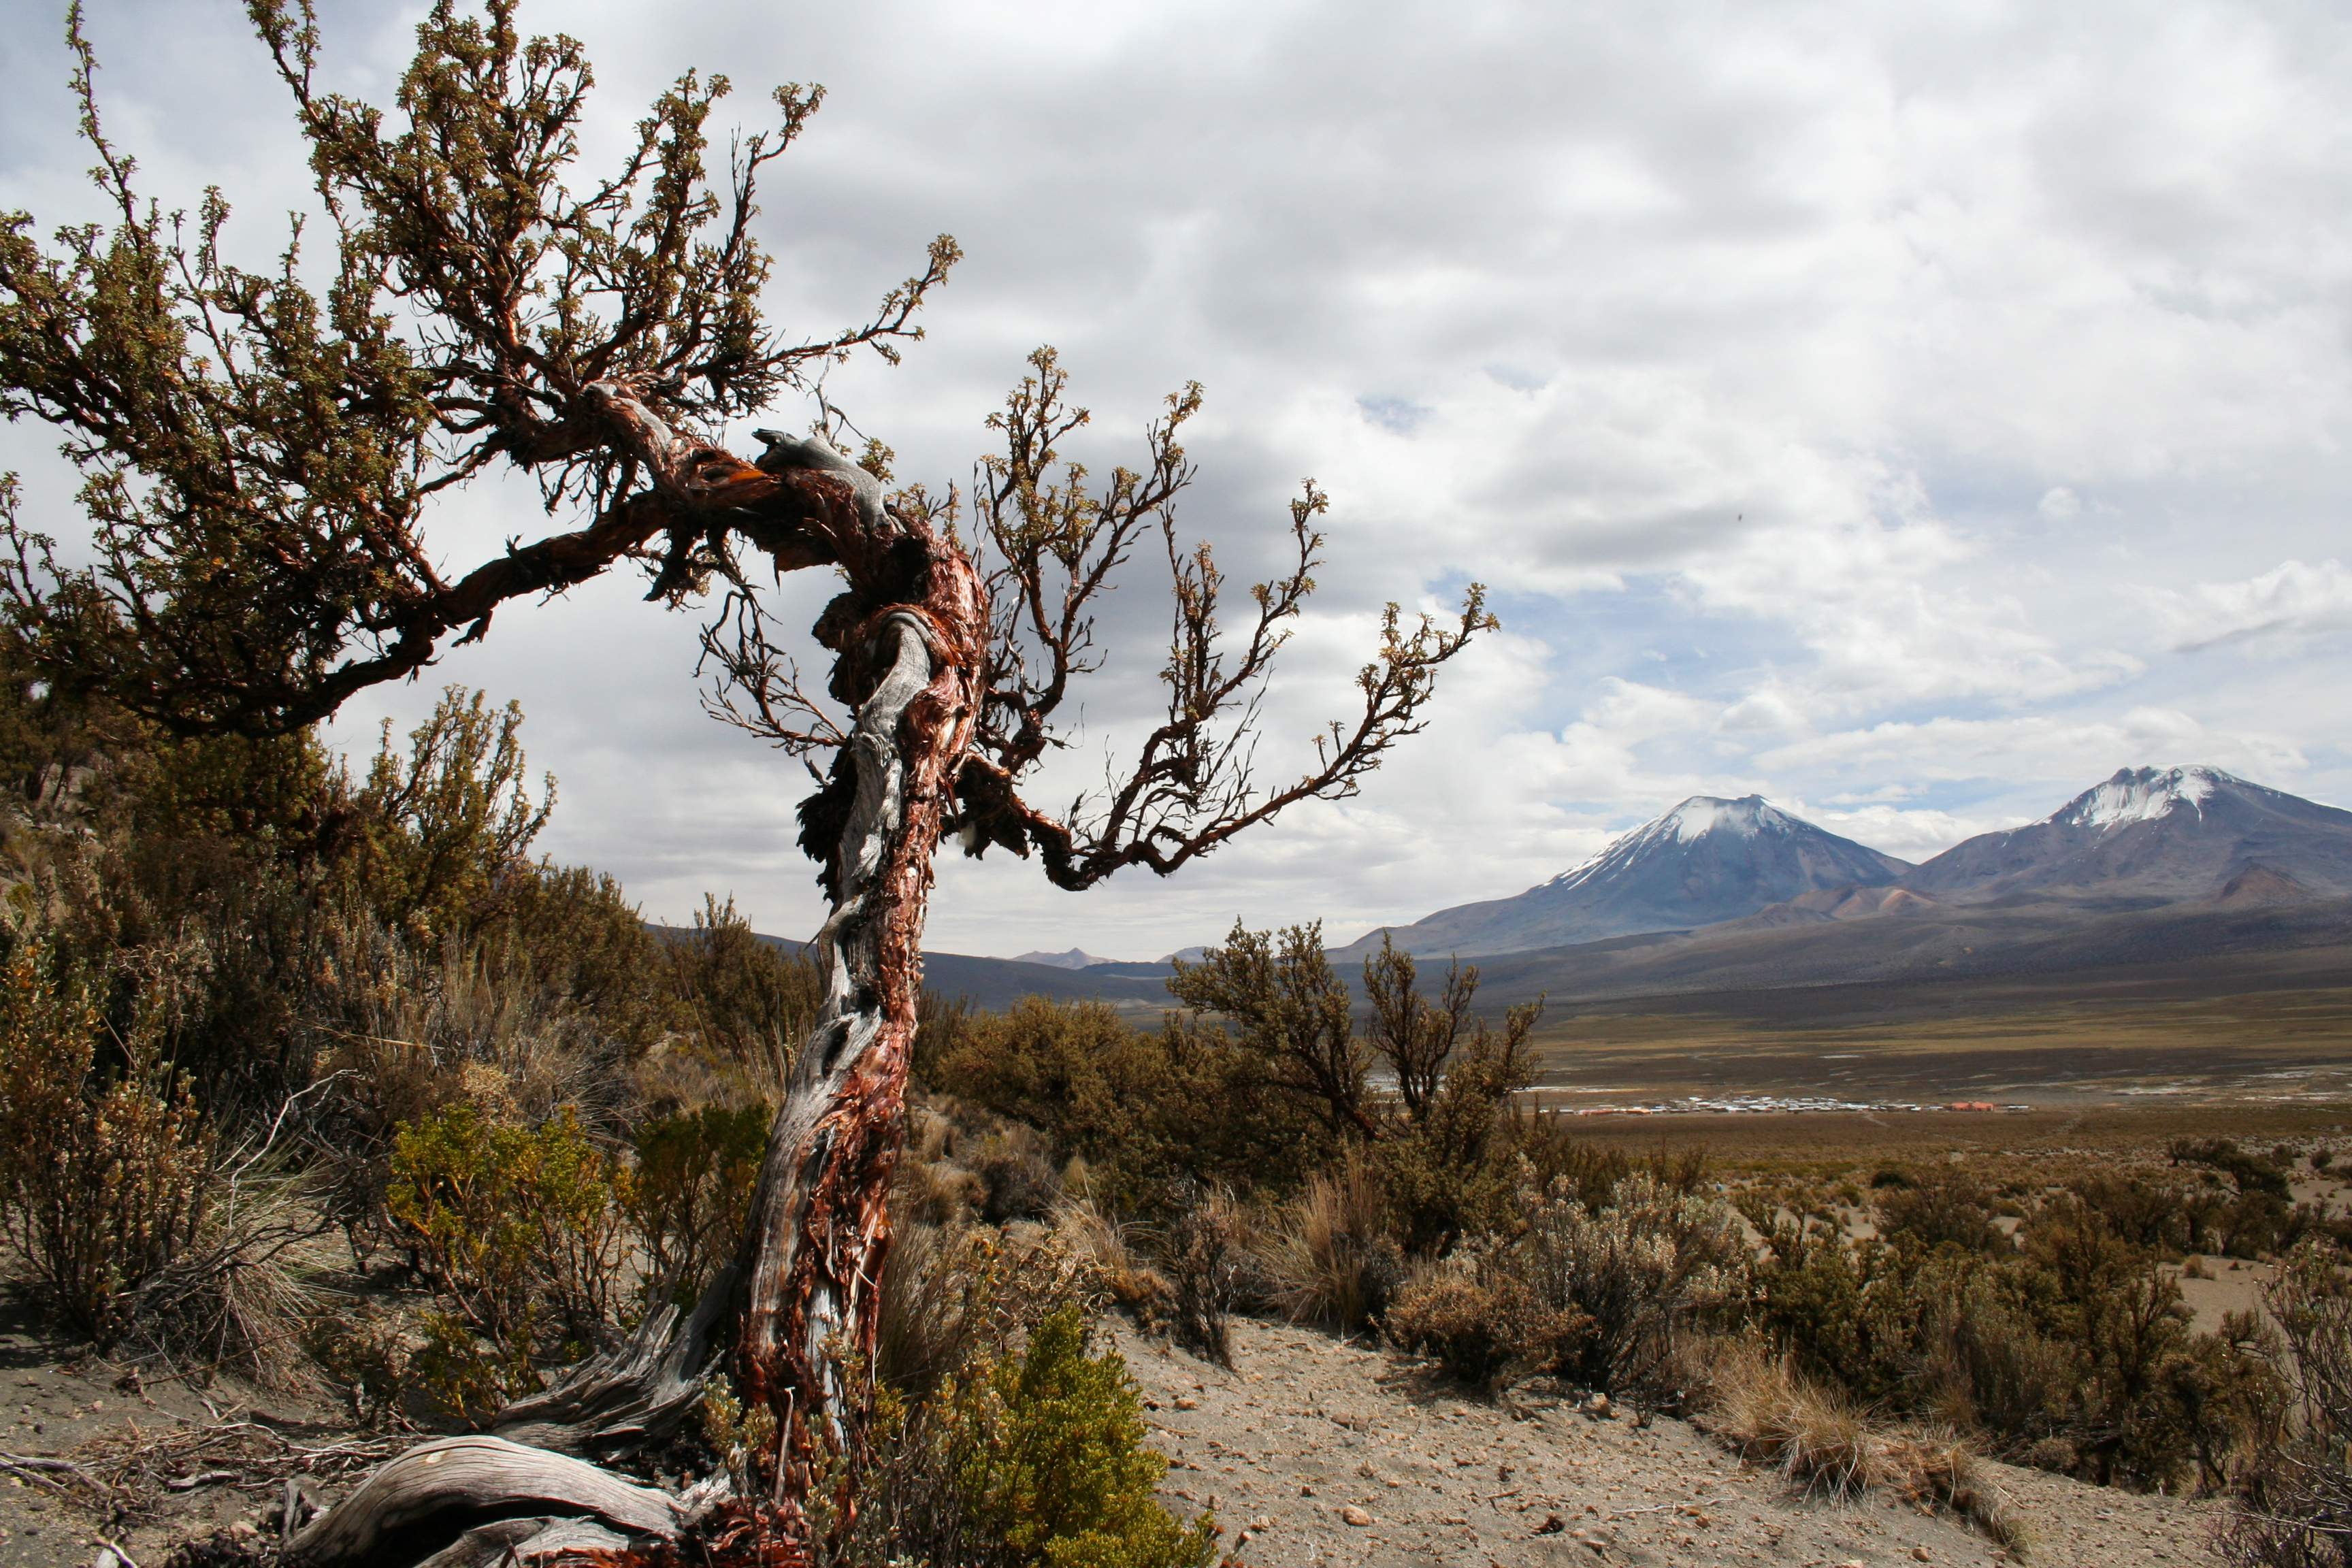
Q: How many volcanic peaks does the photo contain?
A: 2